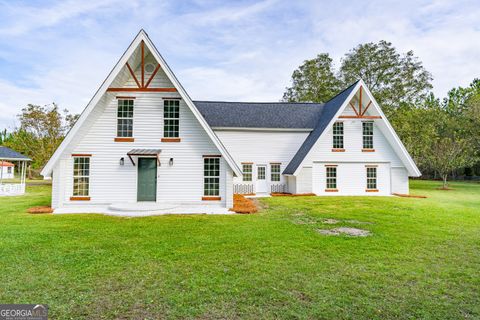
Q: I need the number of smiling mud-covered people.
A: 0